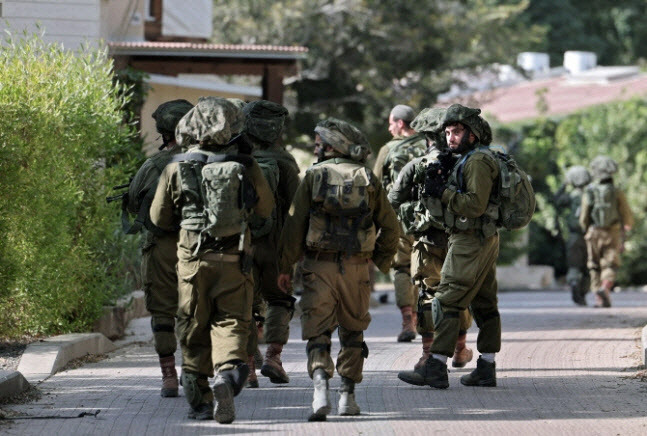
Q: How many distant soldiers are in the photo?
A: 2